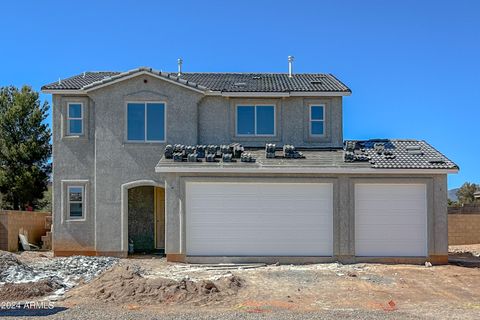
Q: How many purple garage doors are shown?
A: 0